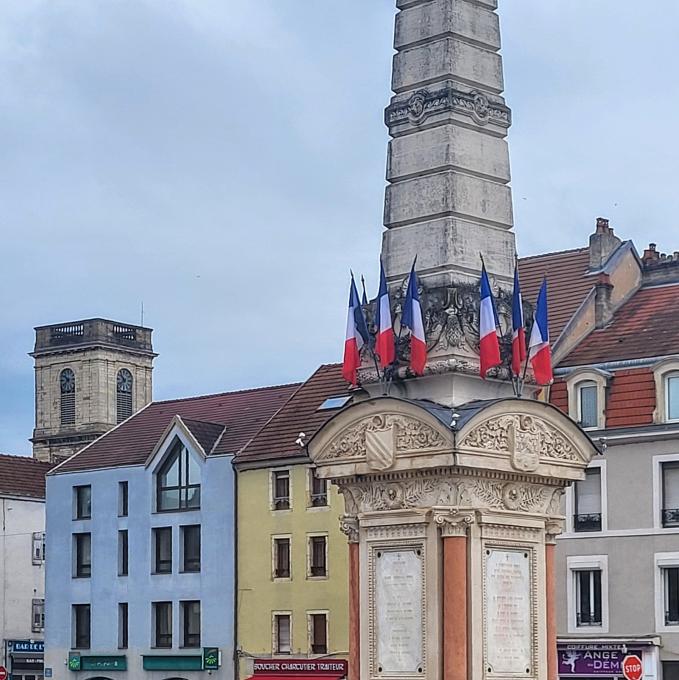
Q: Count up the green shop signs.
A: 2